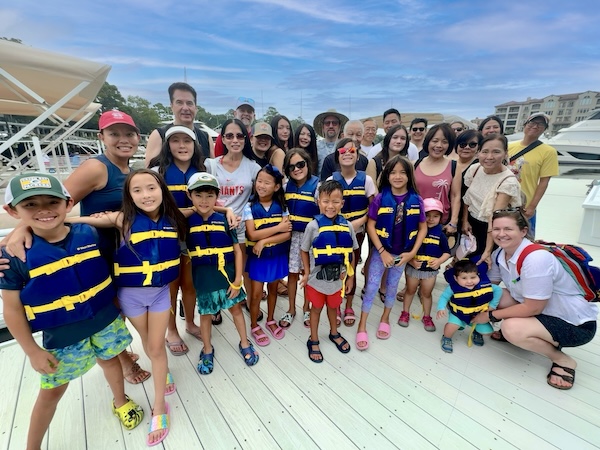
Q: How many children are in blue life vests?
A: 11